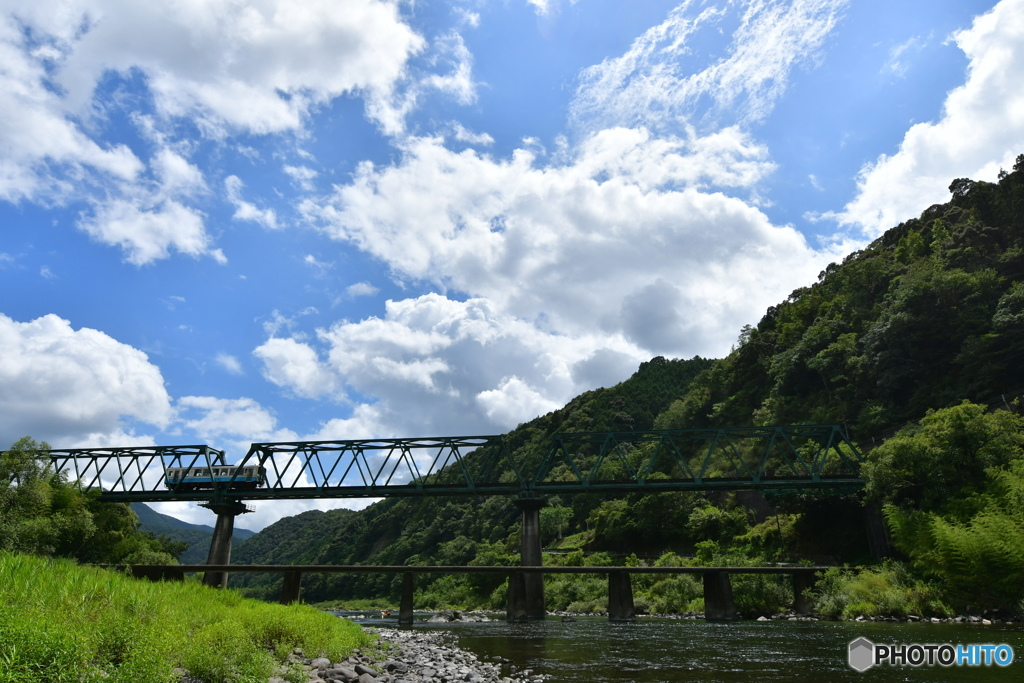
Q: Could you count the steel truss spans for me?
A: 3